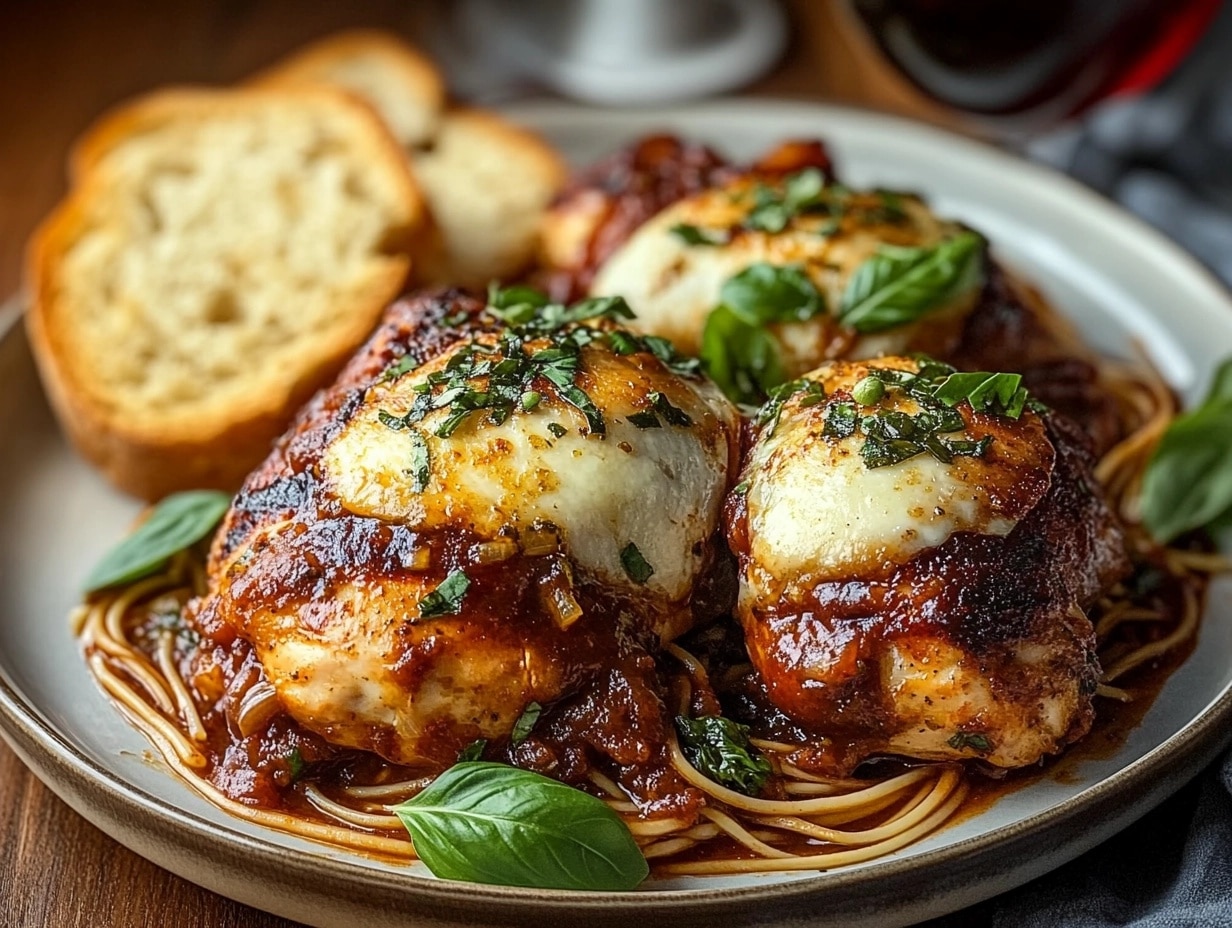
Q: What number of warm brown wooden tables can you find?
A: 1